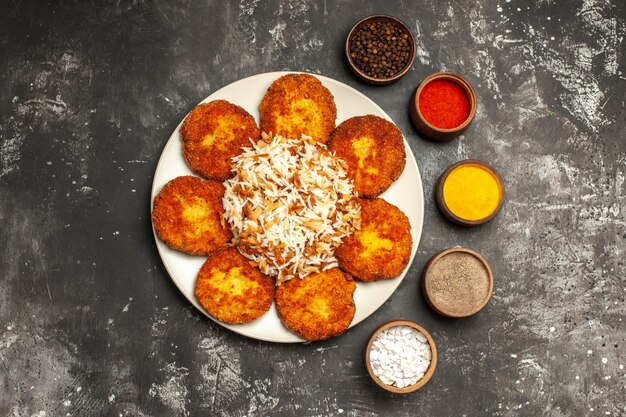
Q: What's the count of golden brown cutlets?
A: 7